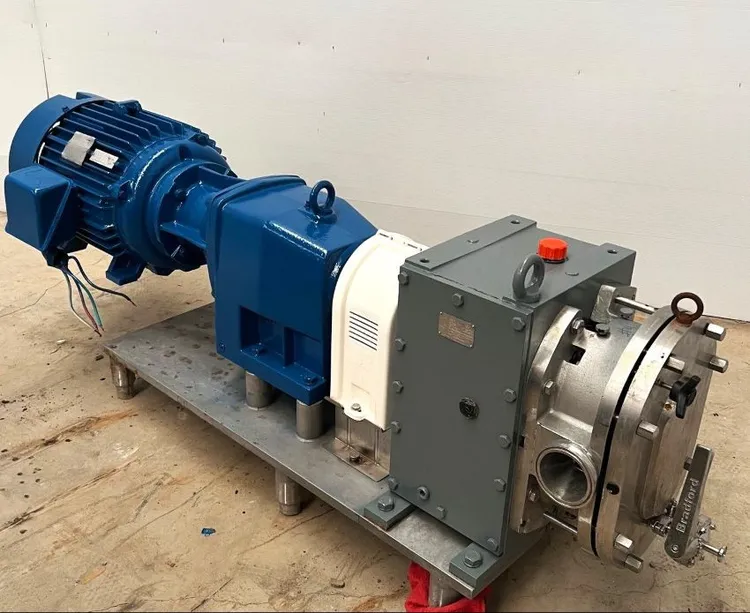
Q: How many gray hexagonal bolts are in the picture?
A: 14